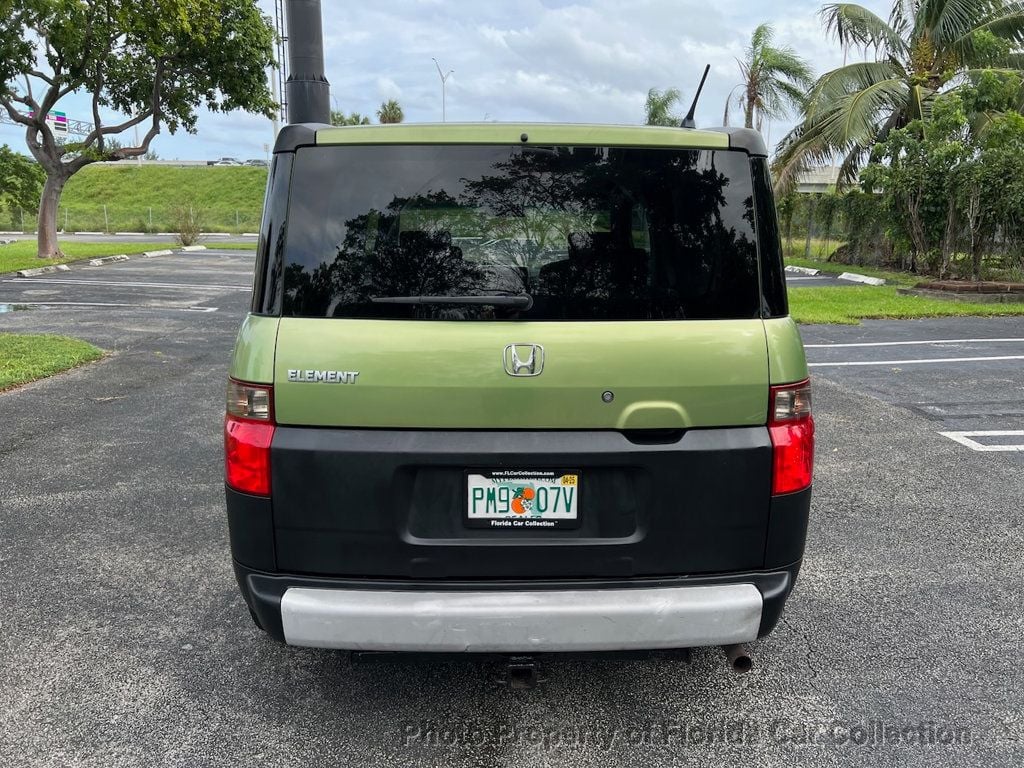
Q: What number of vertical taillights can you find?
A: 2